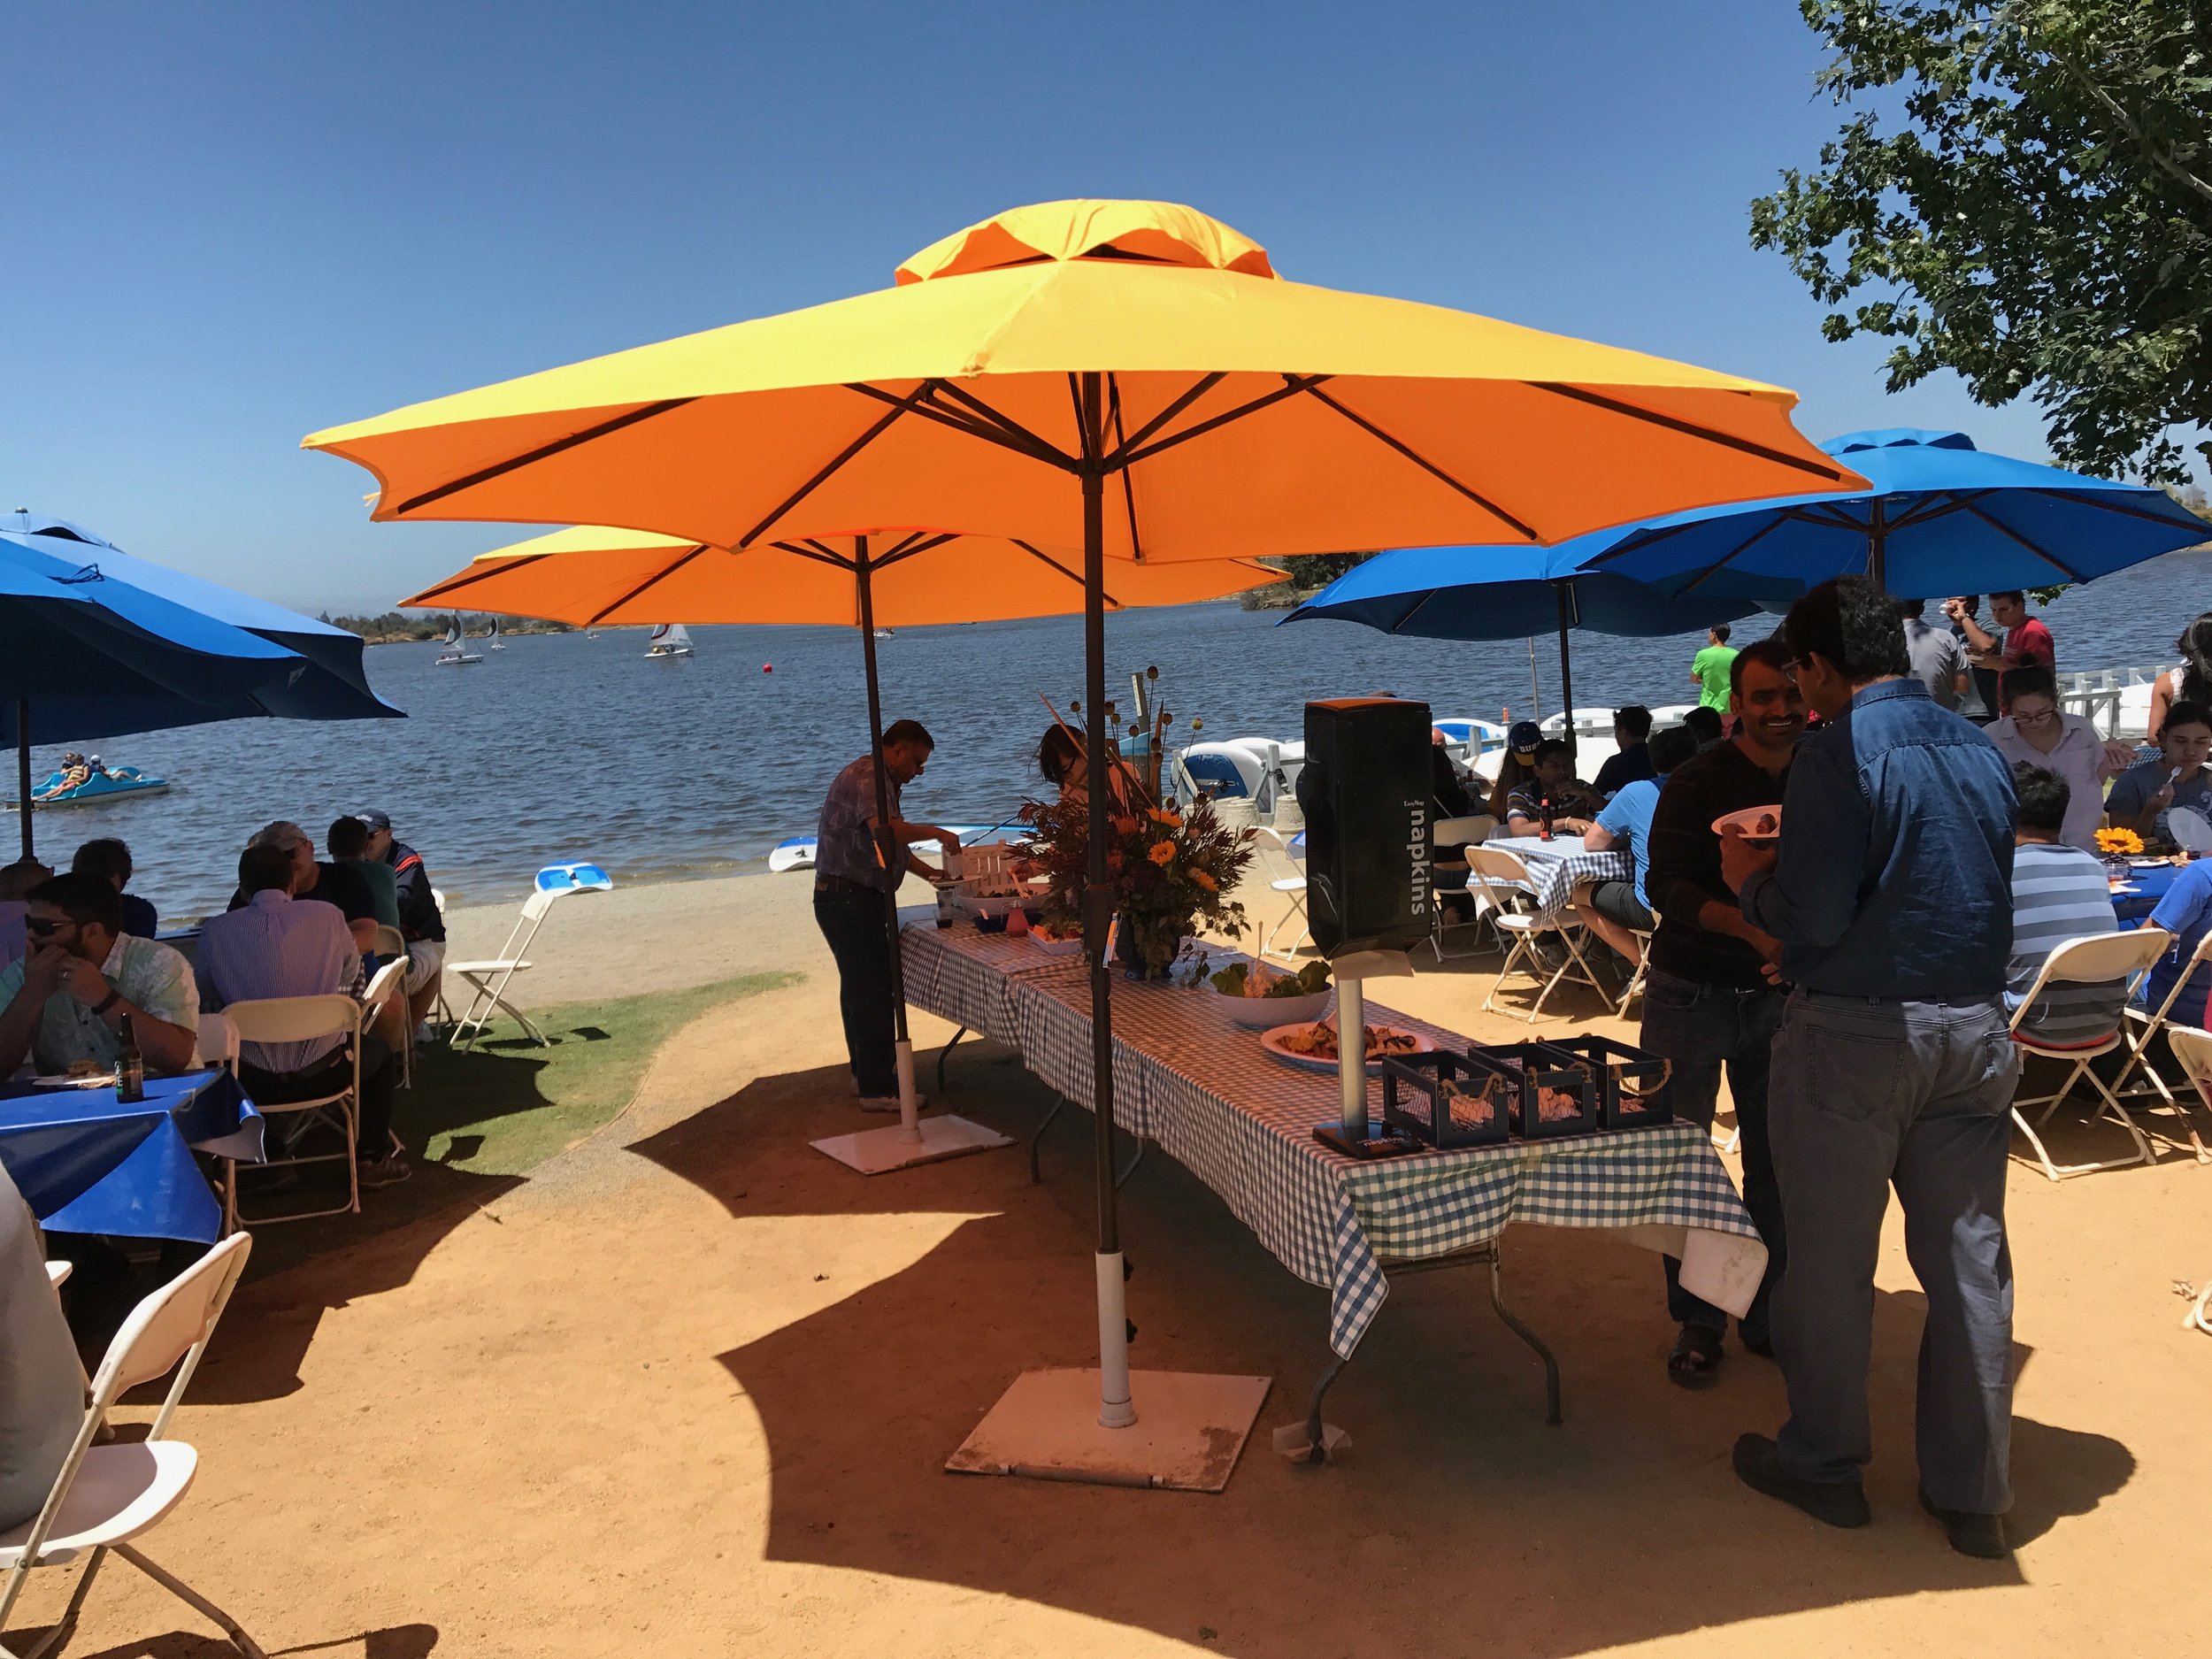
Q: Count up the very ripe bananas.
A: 0